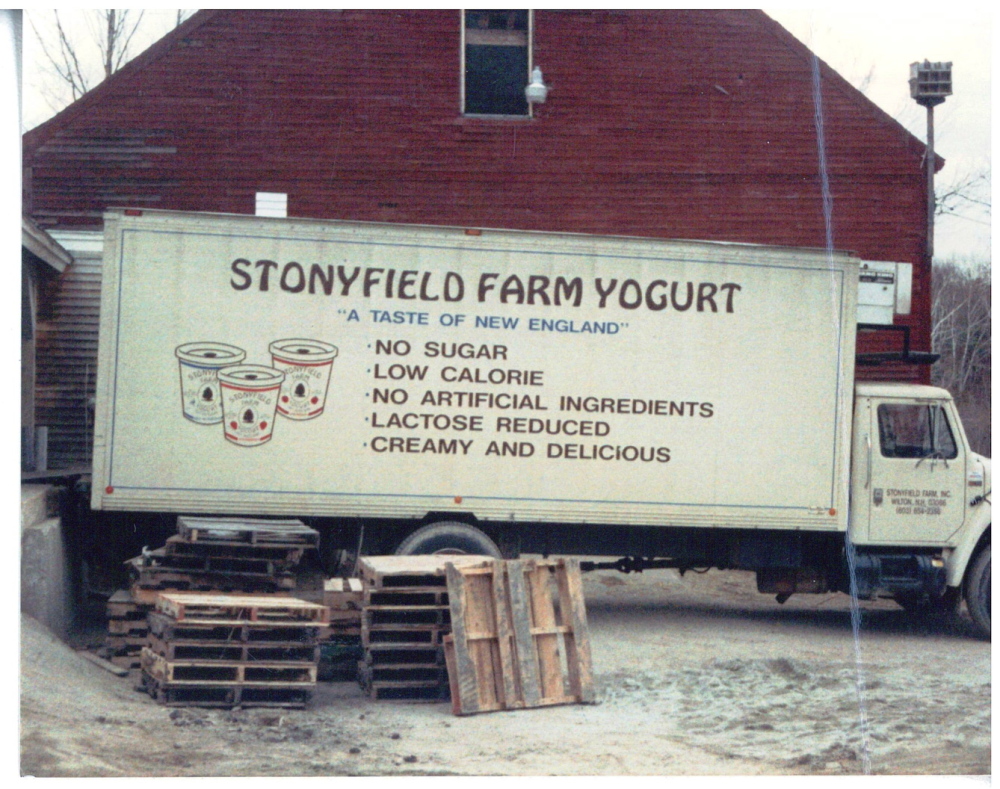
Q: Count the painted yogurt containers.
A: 3